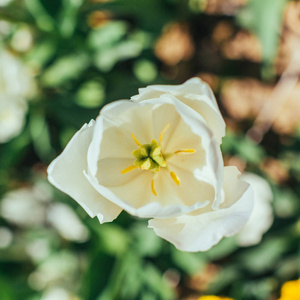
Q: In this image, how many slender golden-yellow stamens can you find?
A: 6